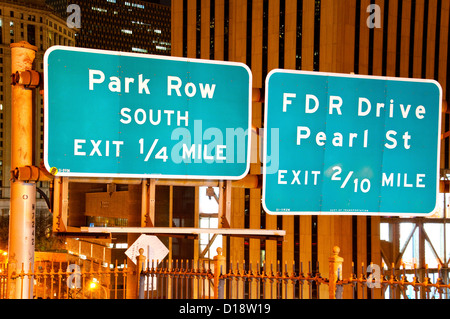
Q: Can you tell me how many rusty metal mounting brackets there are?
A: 2